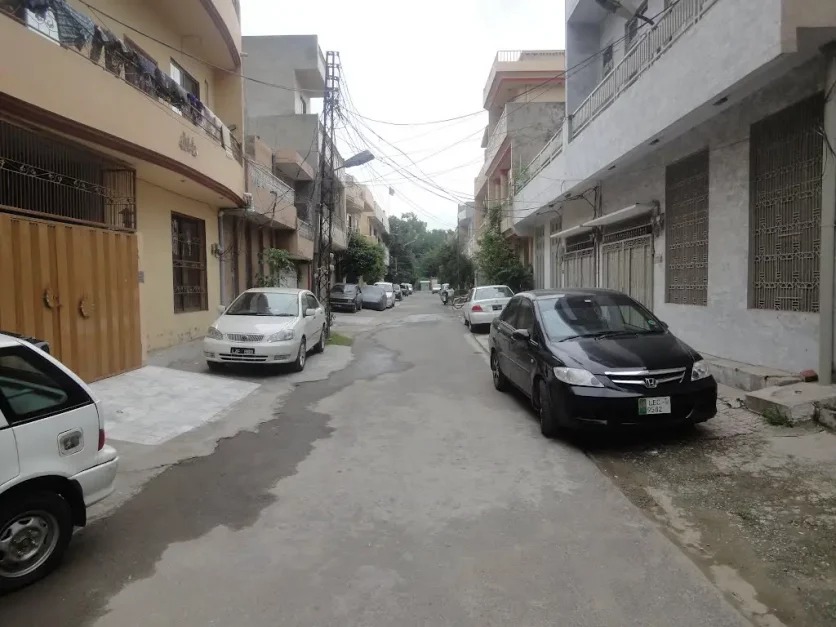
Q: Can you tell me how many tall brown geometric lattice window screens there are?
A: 2